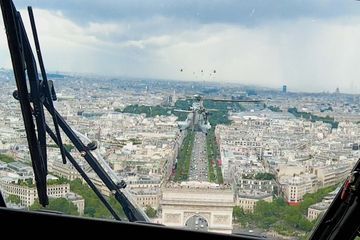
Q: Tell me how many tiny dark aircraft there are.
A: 5